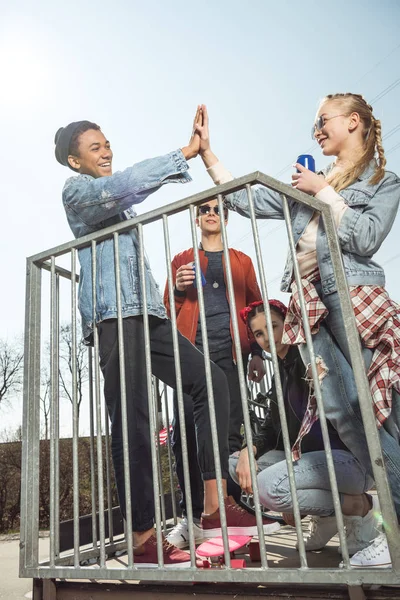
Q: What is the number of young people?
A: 4